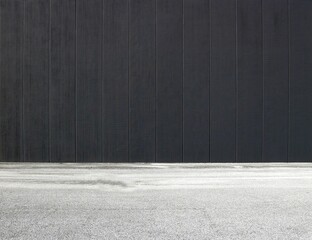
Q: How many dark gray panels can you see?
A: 12